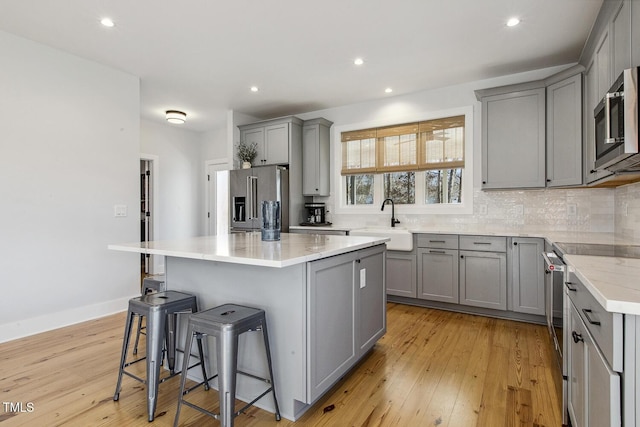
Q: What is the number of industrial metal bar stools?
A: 3